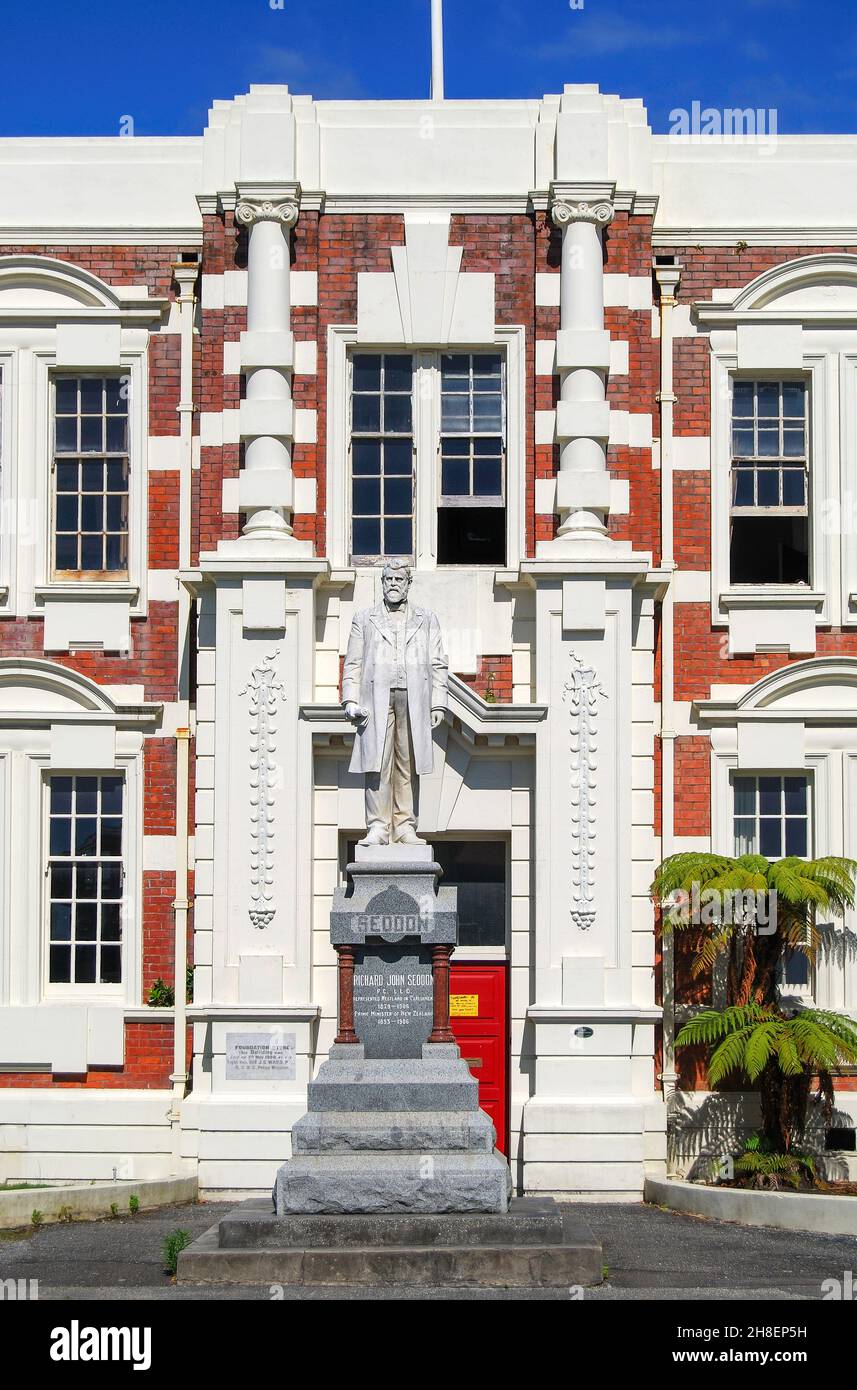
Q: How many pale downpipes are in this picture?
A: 2